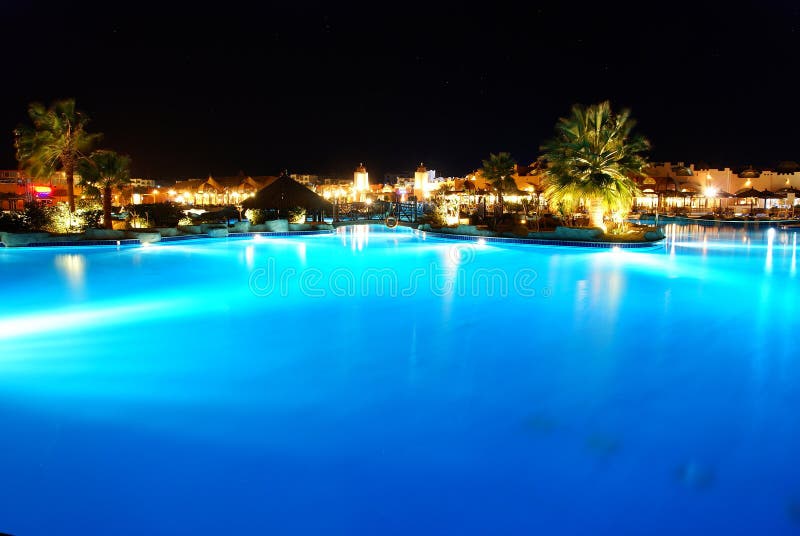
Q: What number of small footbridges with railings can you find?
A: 1